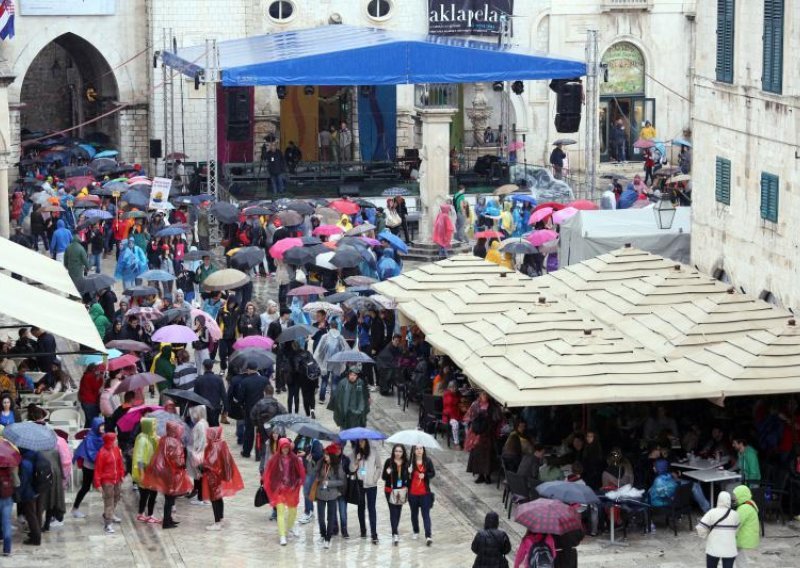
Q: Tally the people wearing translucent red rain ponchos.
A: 3